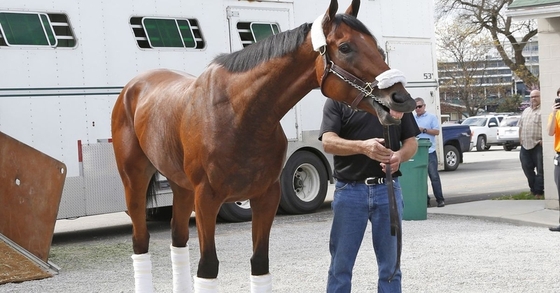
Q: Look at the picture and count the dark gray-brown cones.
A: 0